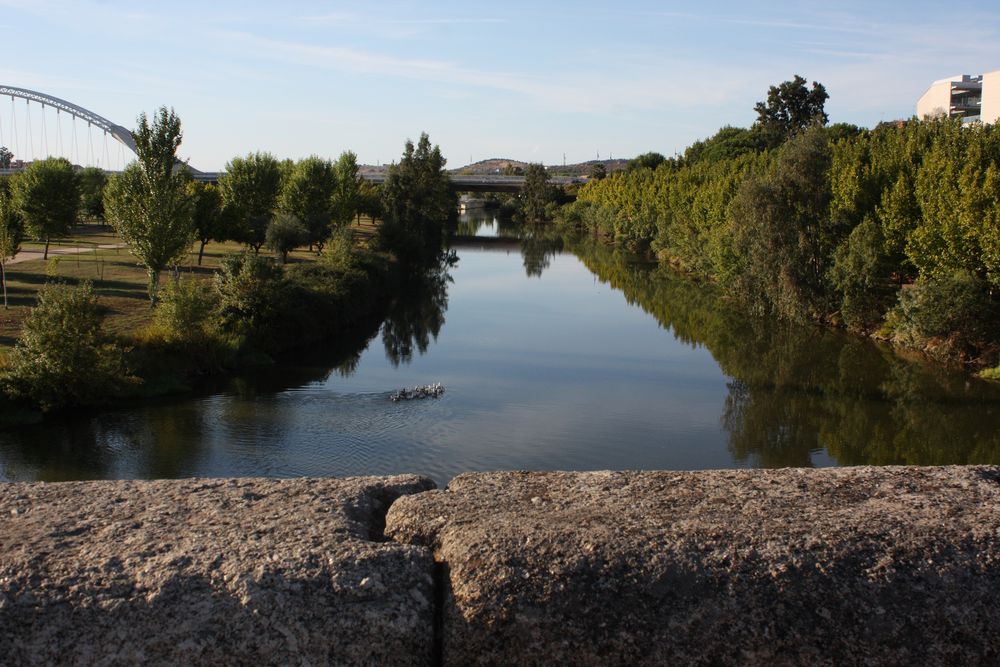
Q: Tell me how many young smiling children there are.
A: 0